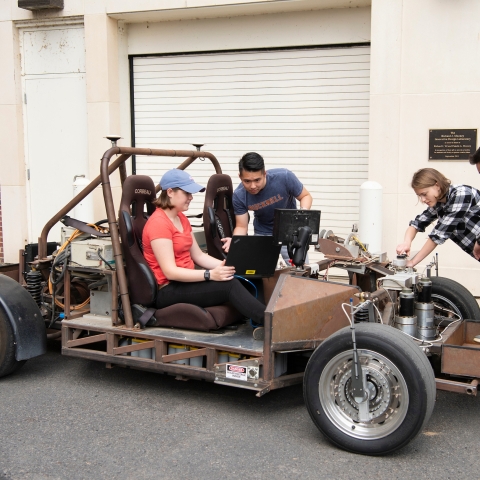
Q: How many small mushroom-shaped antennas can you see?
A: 2